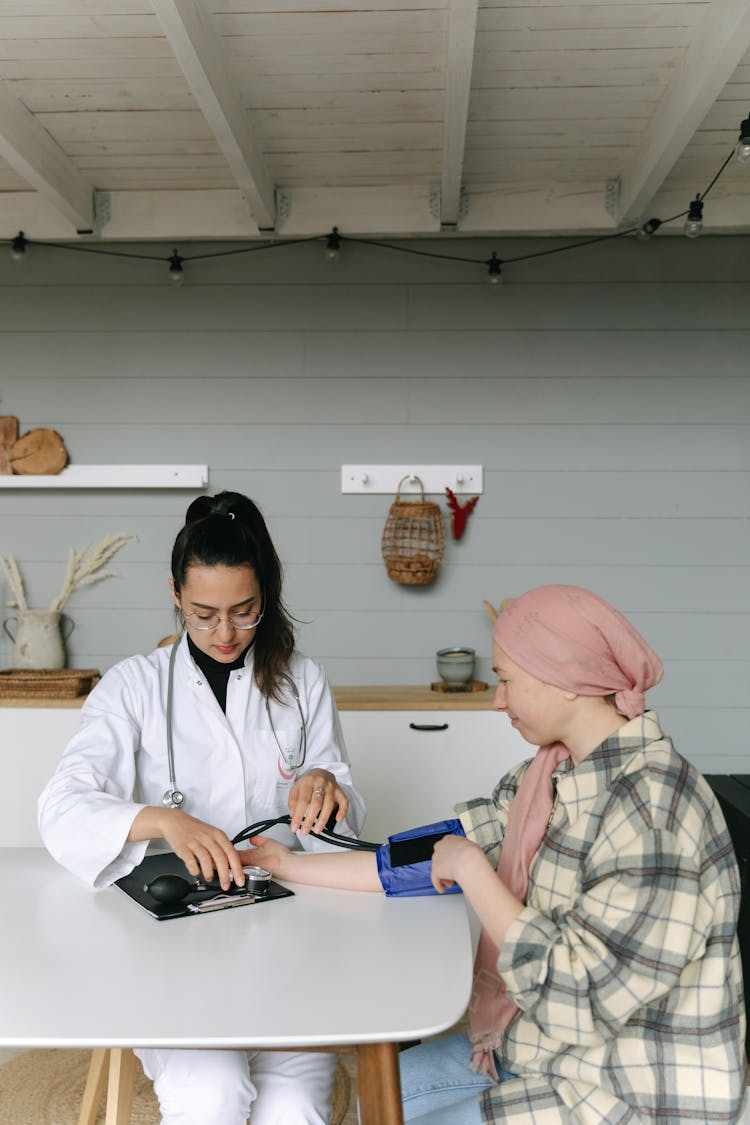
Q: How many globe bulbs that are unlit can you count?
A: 7